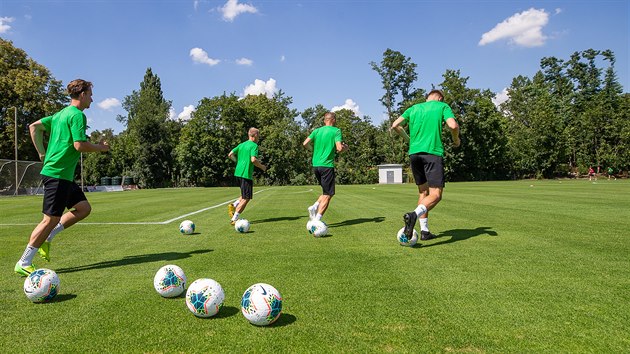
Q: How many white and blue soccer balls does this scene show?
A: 8